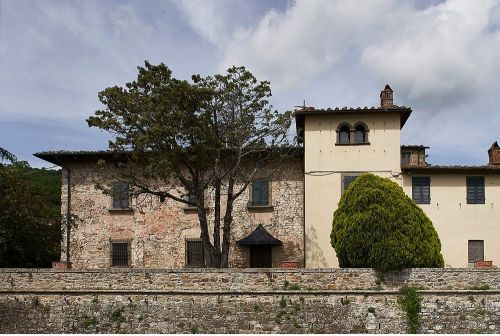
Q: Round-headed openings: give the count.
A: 2